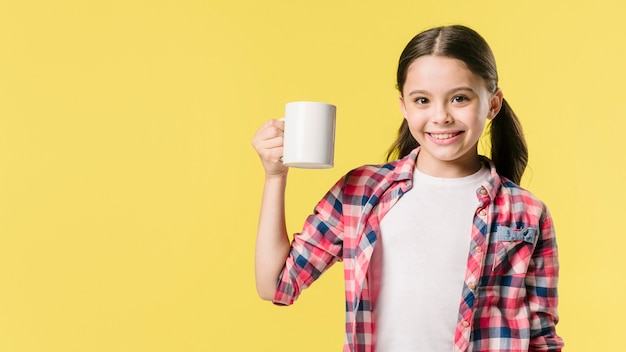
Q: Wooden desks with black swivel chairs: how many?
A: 0